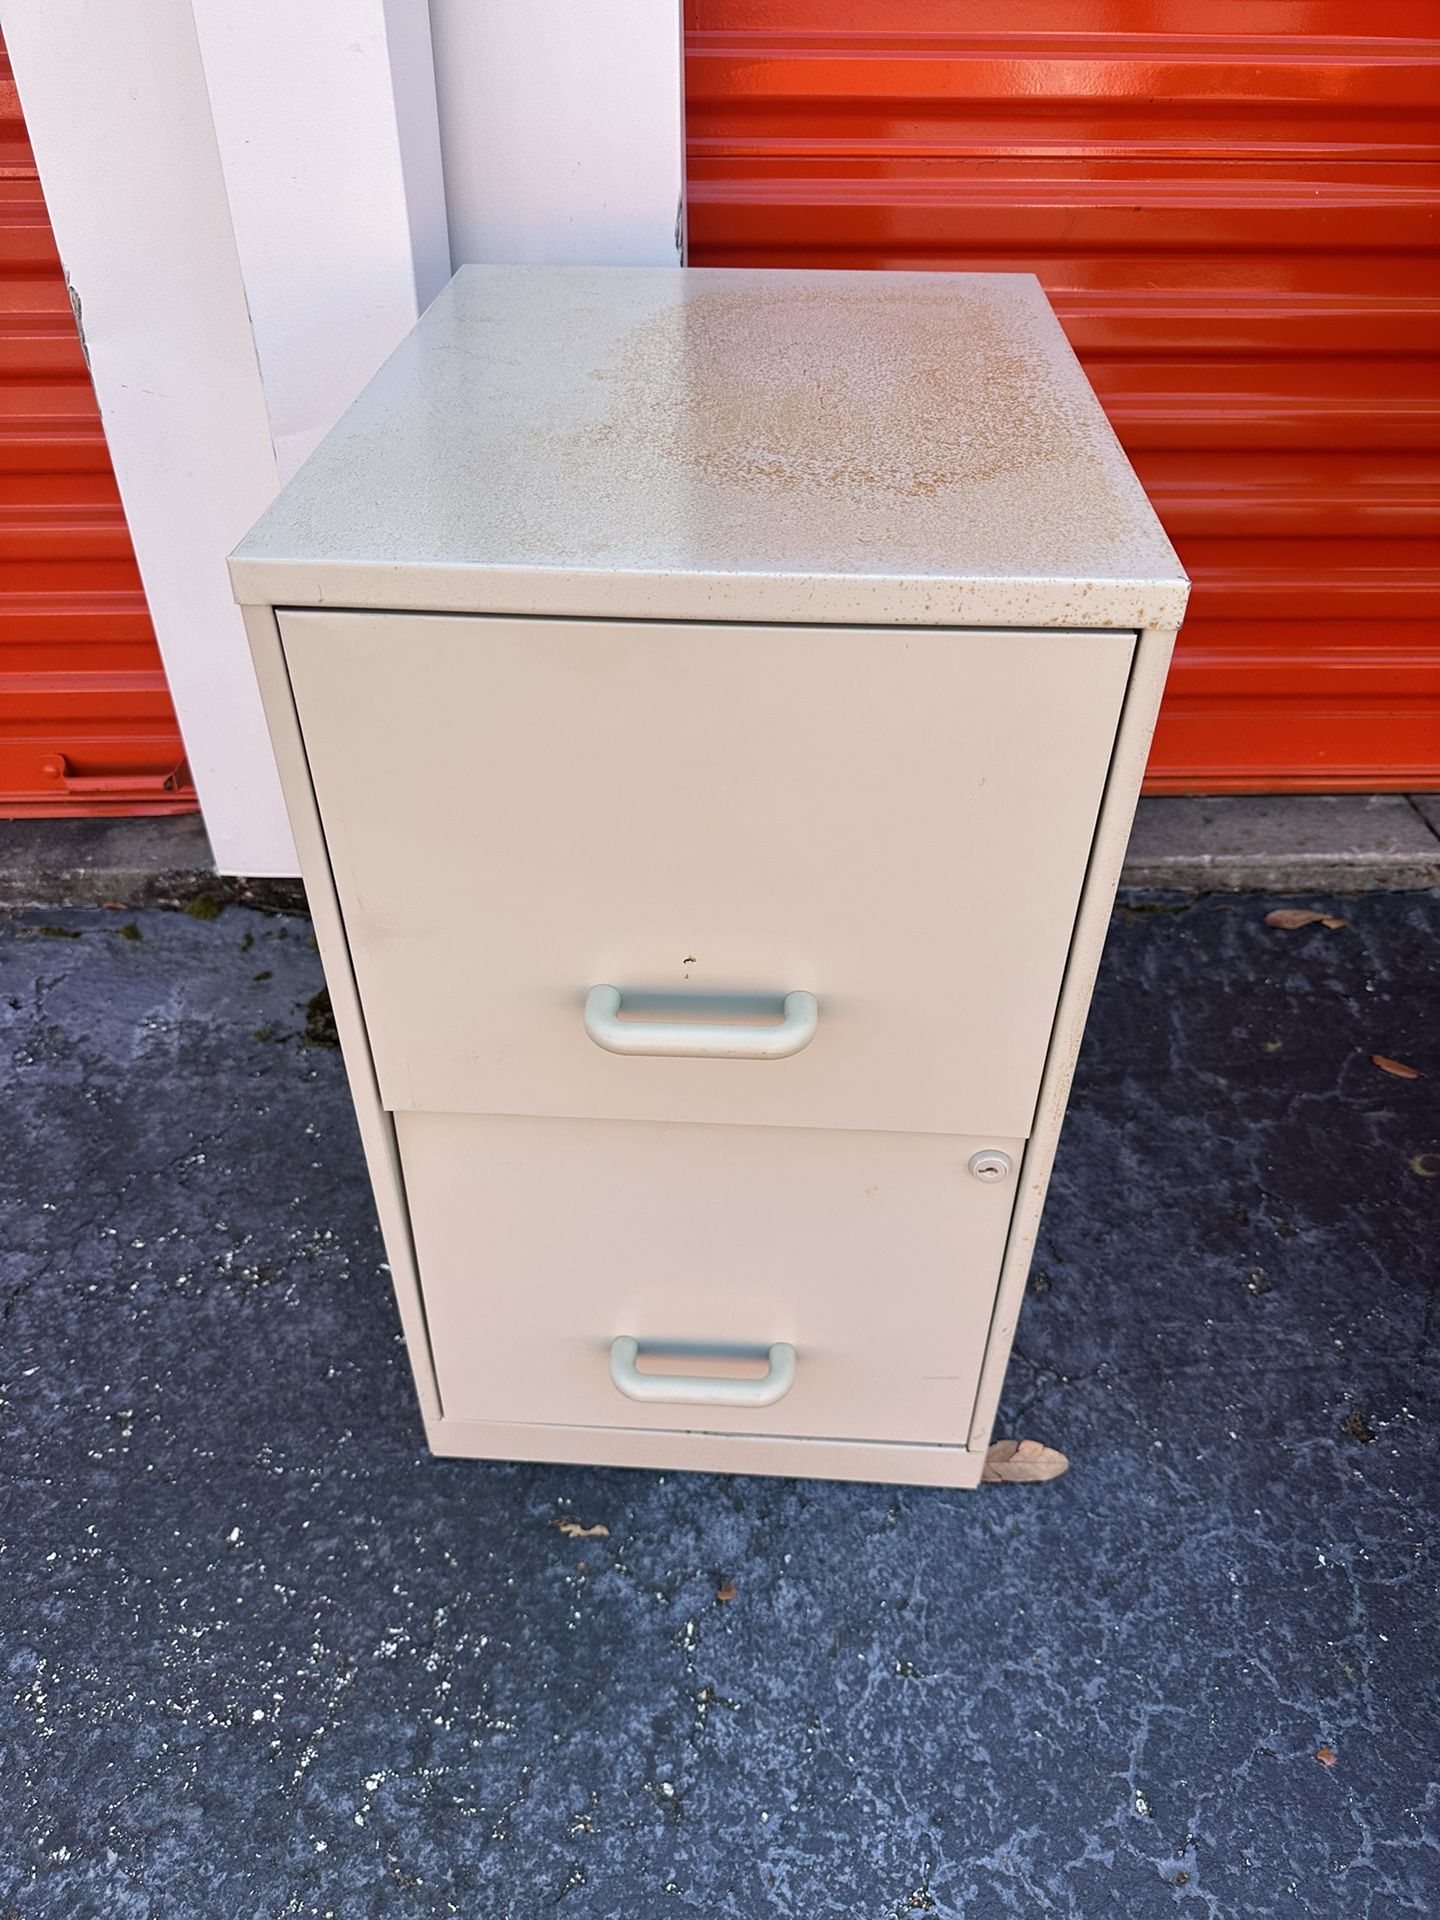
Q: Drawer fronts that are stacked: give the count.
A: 2